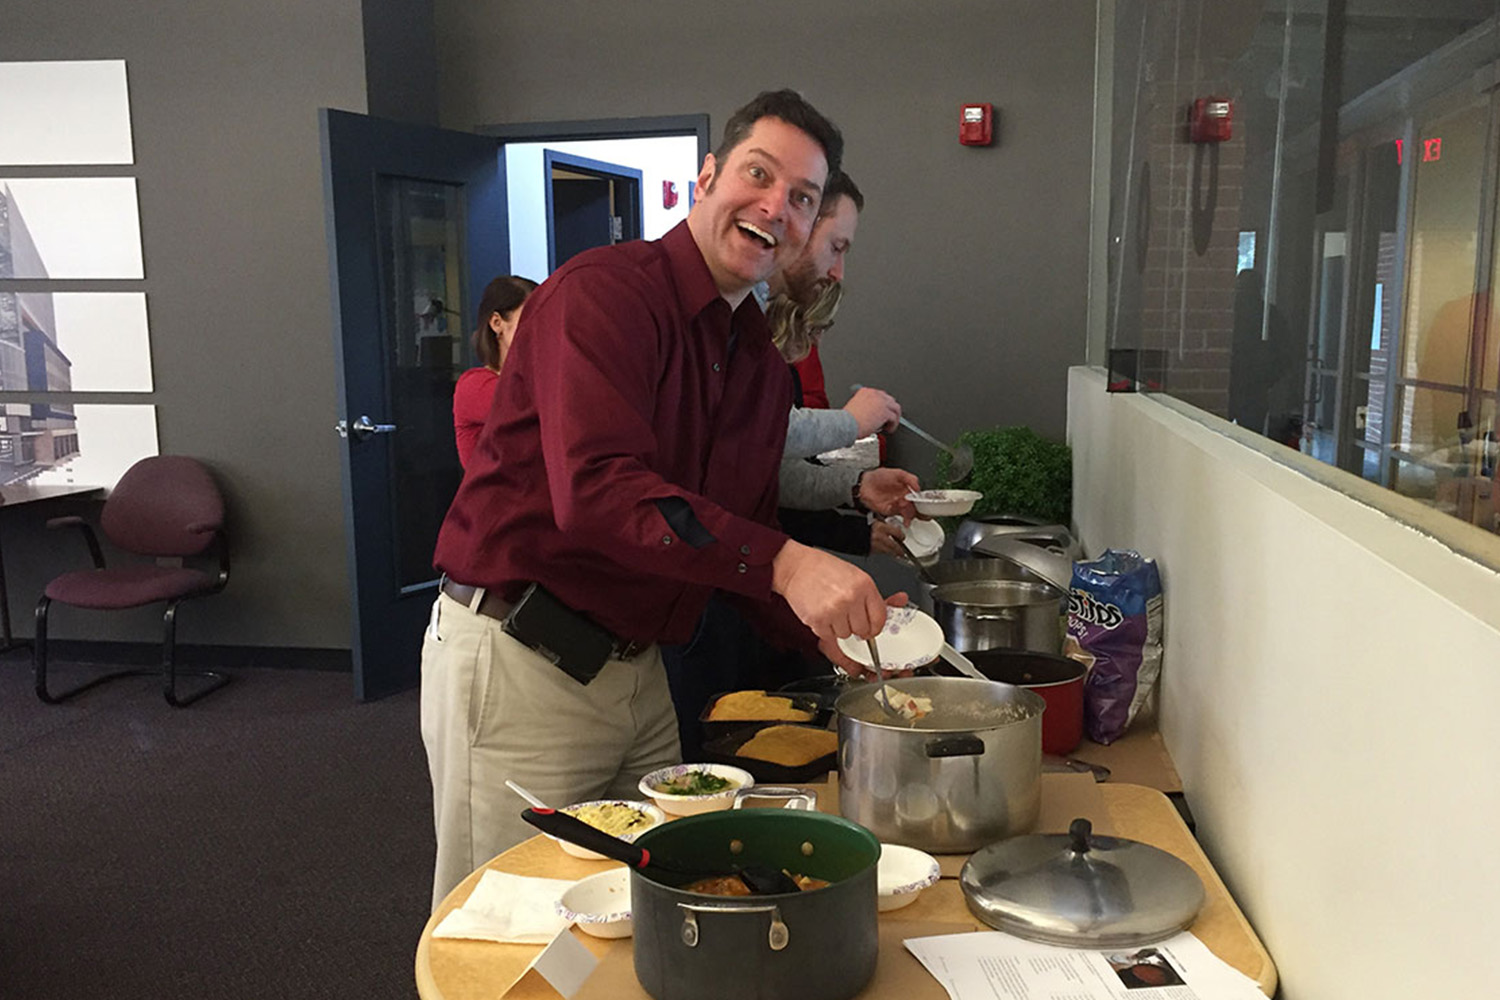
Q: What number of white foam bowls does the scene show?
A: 7